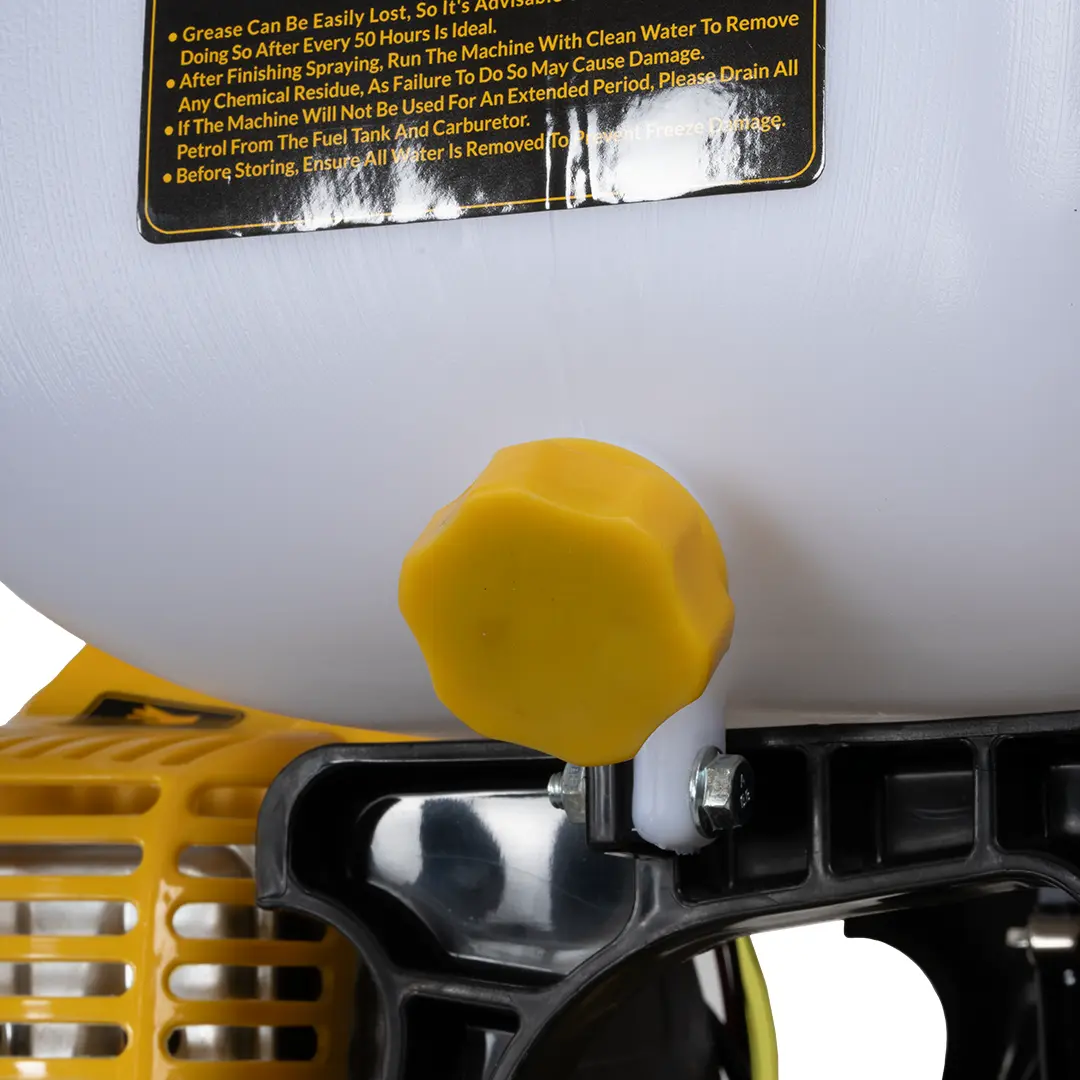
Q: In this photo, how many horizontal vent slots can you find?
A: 10